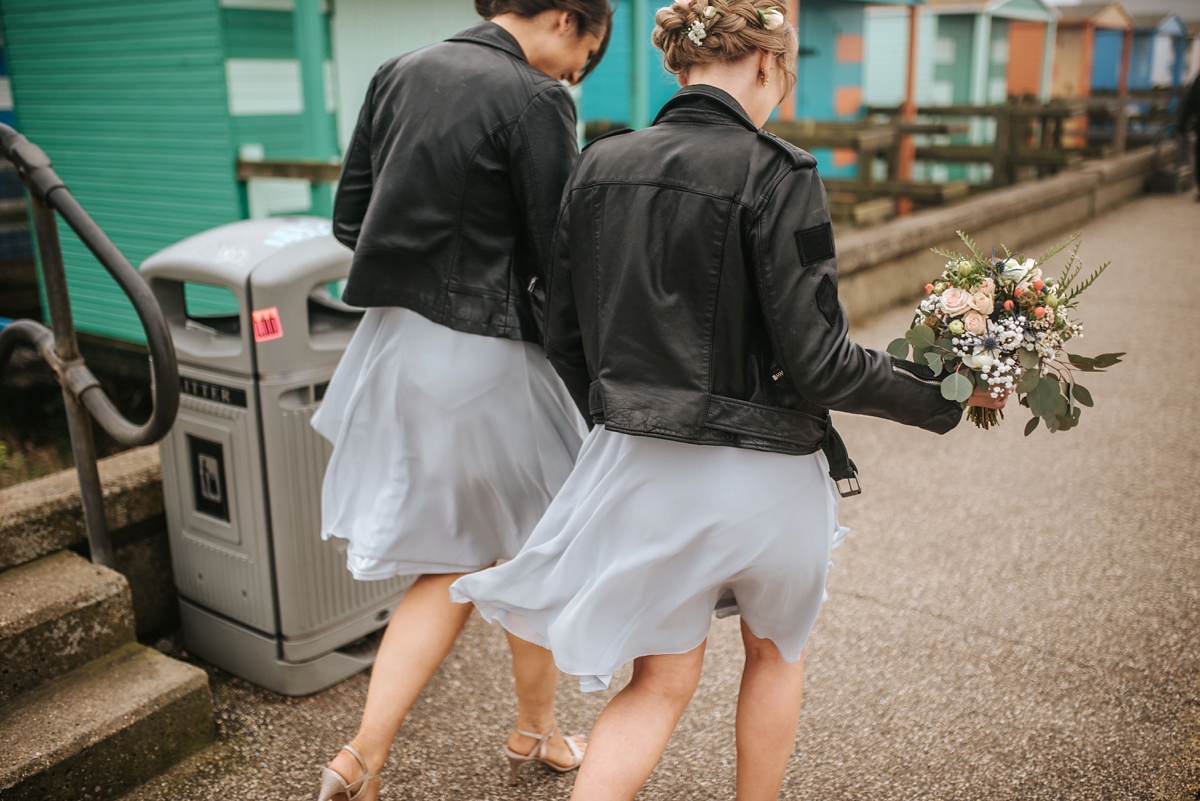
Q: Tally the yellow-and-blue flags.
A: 0